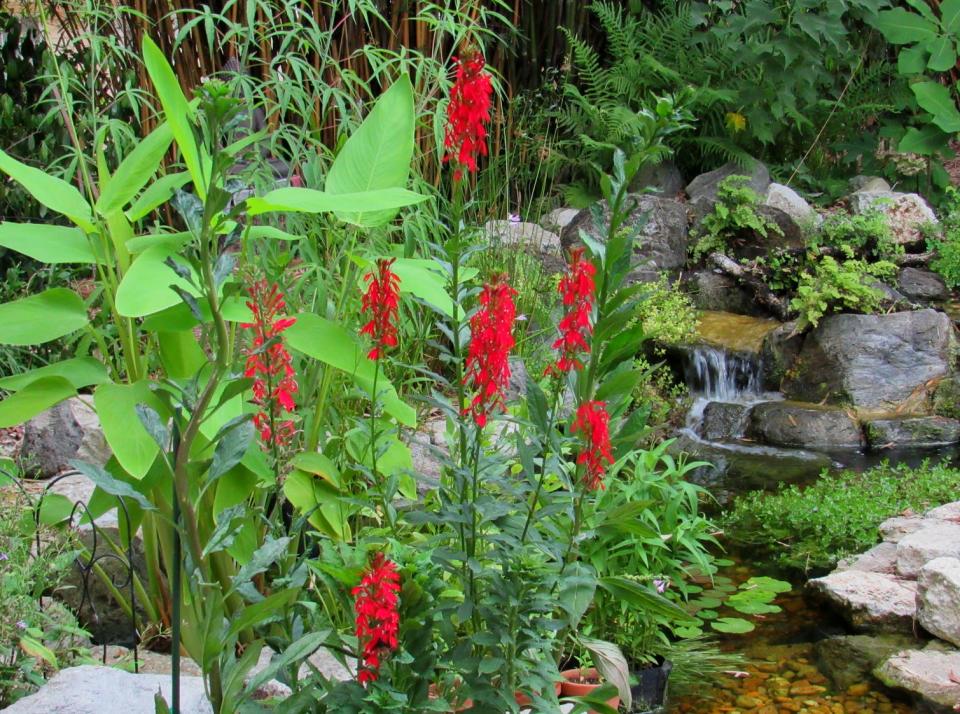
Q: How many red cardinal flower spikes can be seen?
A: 7